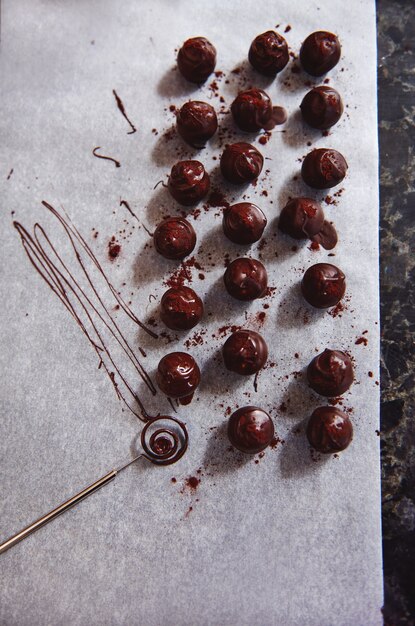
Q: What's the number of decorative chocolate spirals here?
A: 1